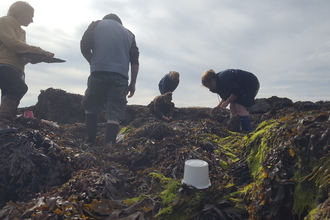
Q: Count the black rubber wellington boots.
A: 2